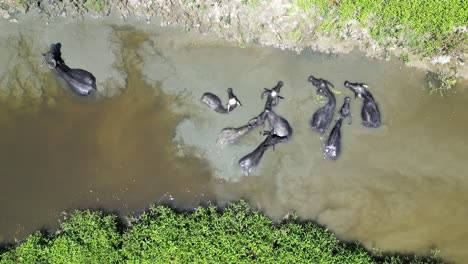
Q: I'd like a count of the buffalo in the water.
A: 8